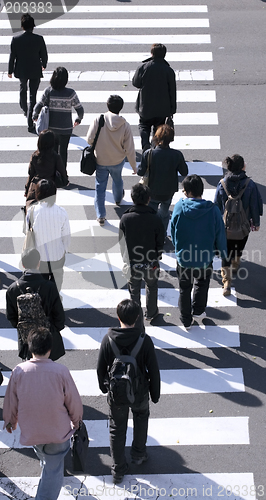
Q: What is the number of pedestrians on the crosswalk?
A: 13